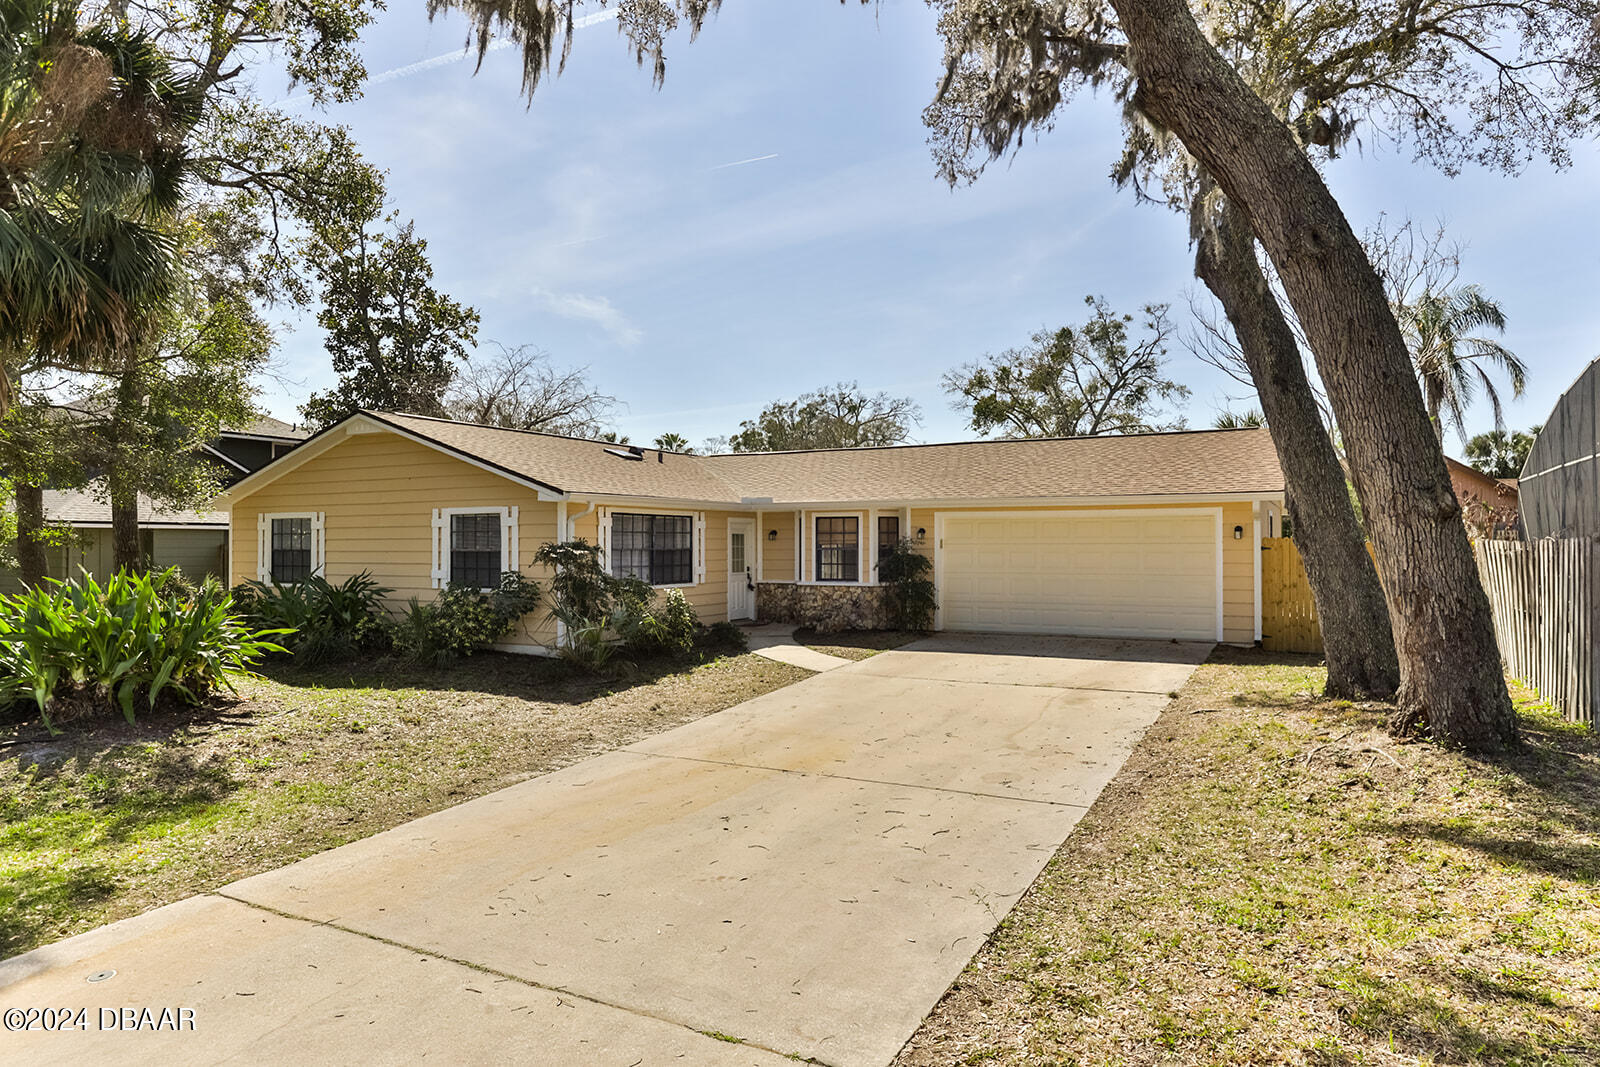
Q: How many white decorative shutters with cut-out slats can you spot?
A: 6